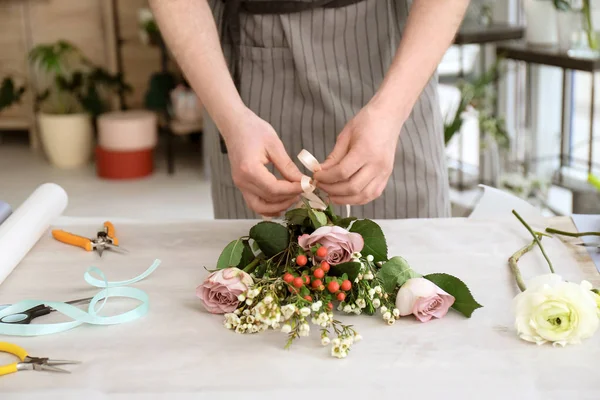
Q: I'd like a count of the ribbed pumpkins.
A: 0